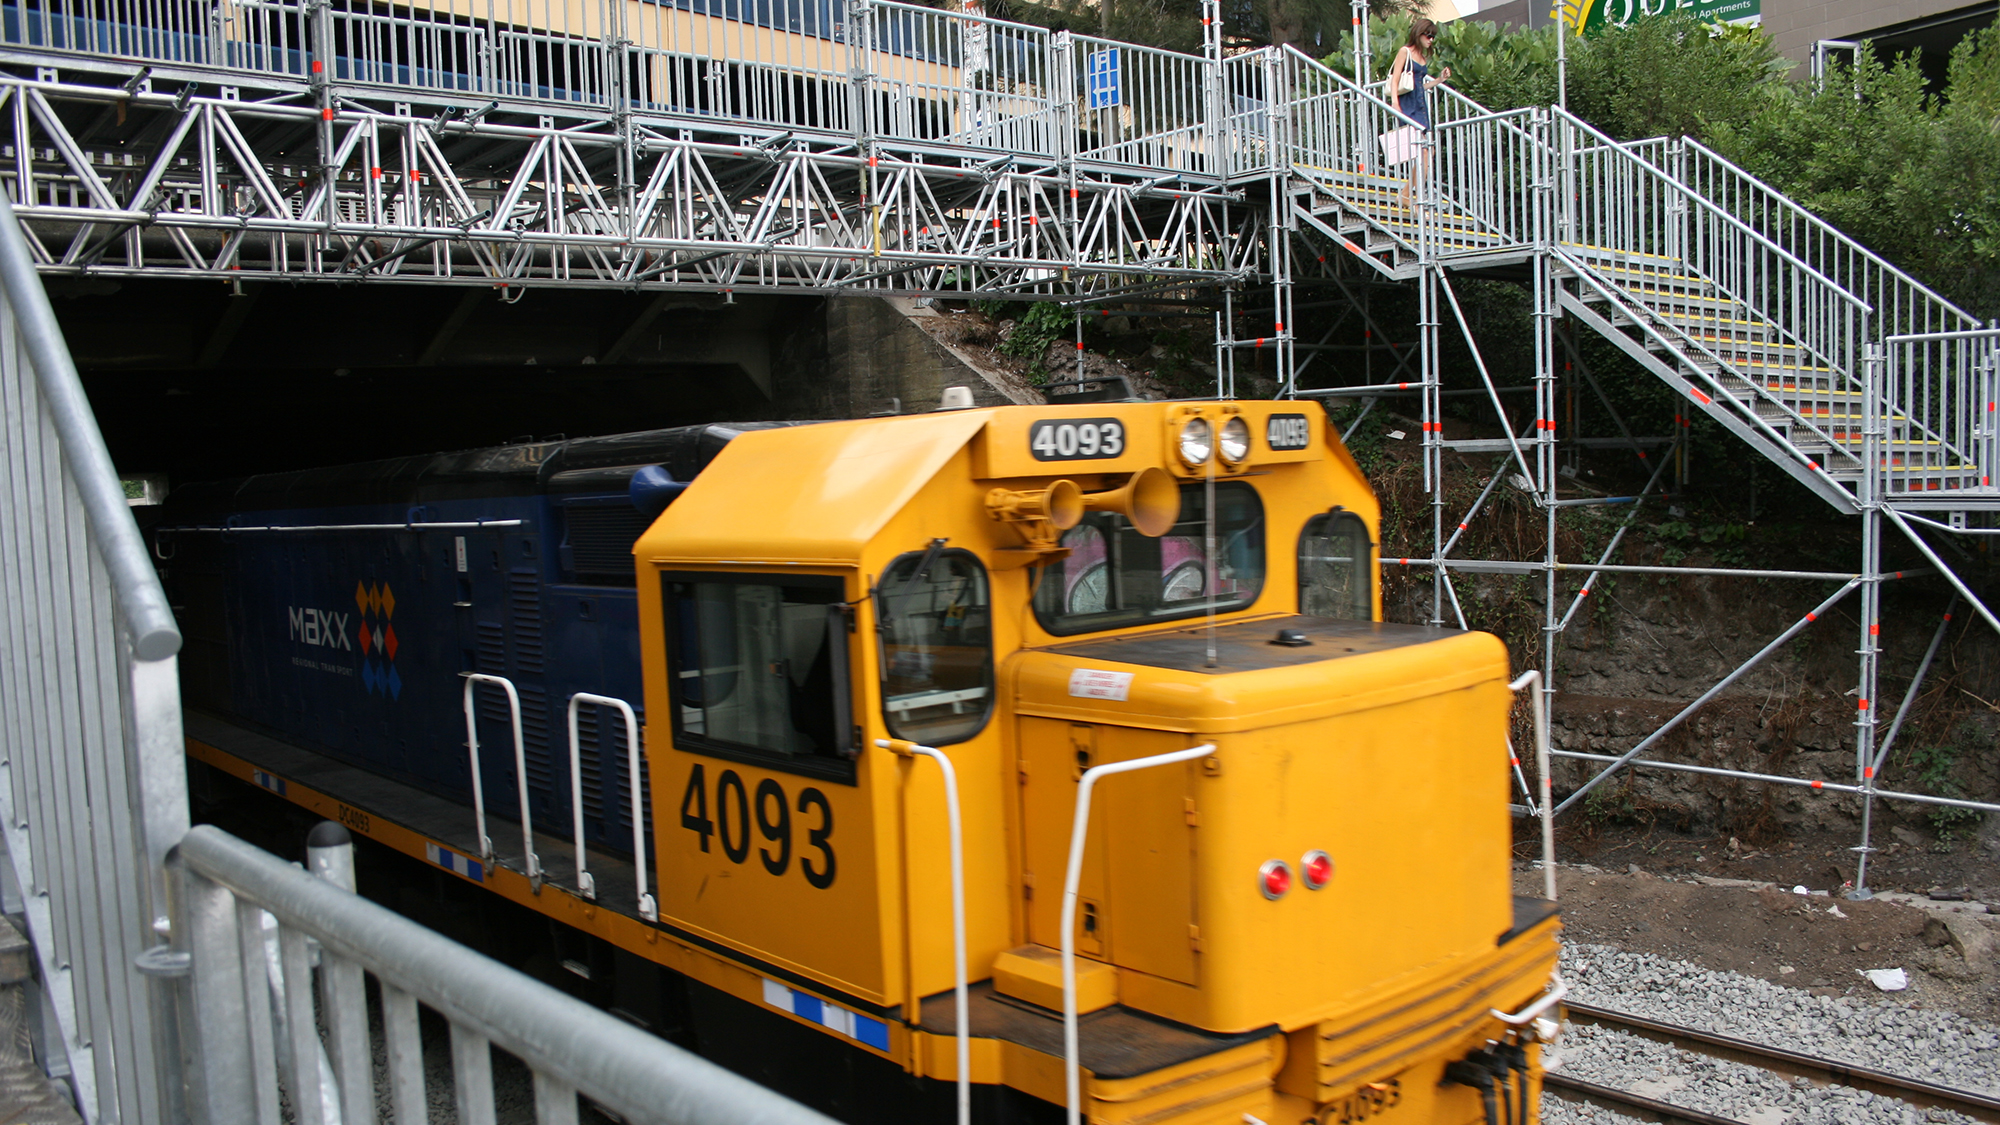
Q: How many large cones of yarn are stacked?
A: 0